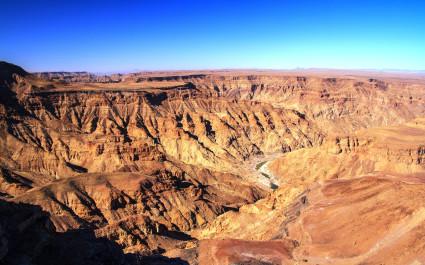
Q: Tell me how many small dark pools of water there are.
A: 3